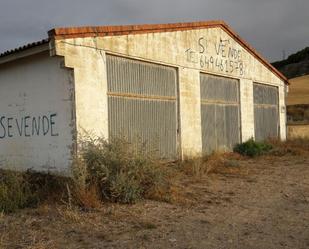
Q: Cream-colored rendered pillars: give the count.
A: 4